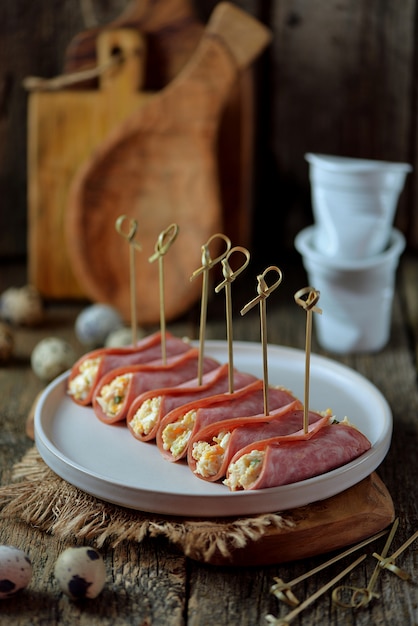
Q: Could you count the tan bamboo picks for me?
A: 10